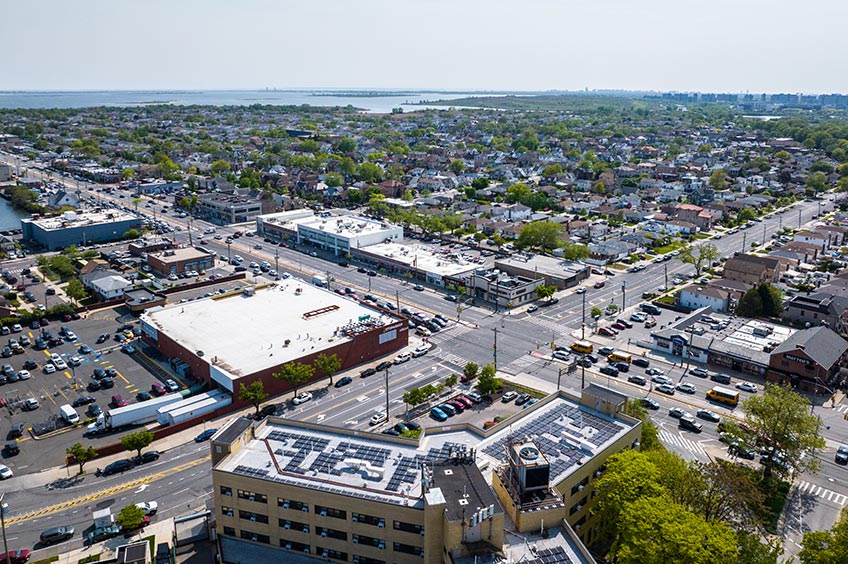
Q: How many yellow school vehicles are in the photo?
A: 3